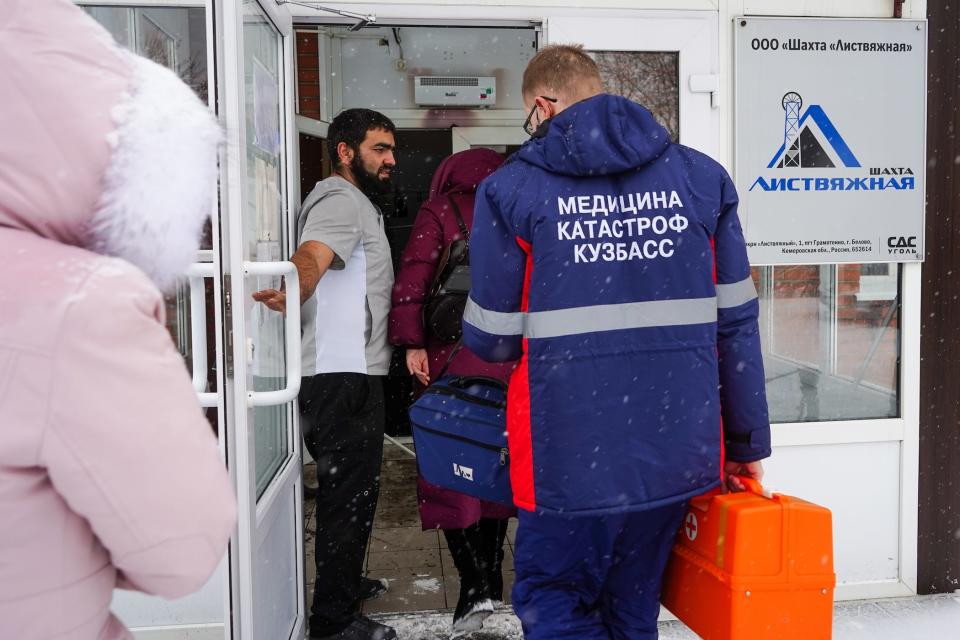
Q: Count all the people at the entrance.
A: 4